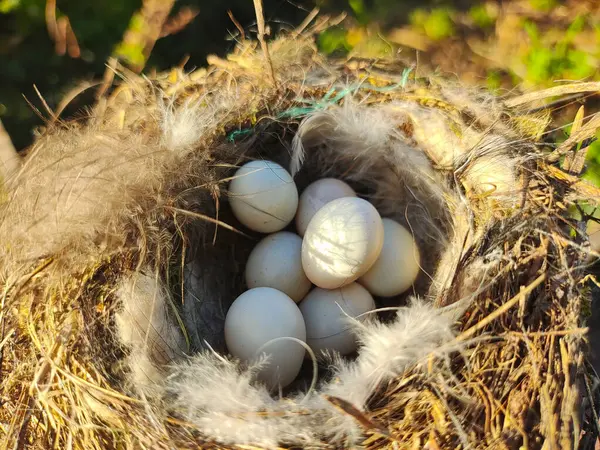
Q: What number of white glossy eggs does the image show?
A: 7